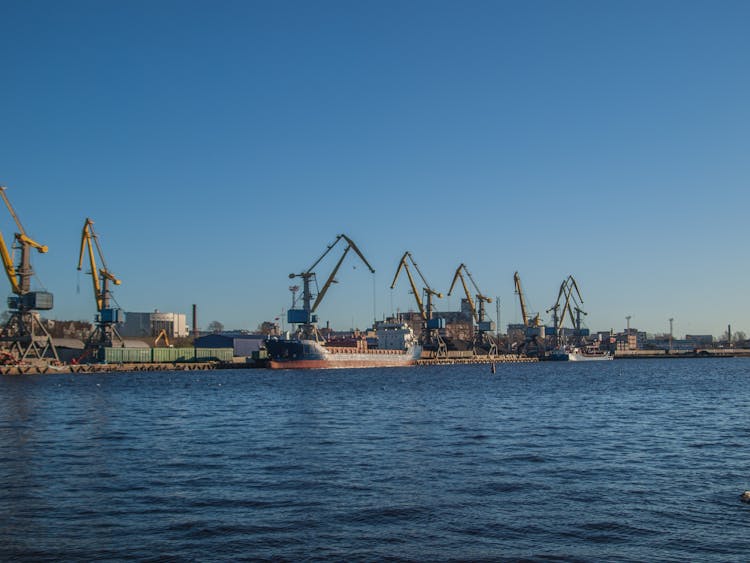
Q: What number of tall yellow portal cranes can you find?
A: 8